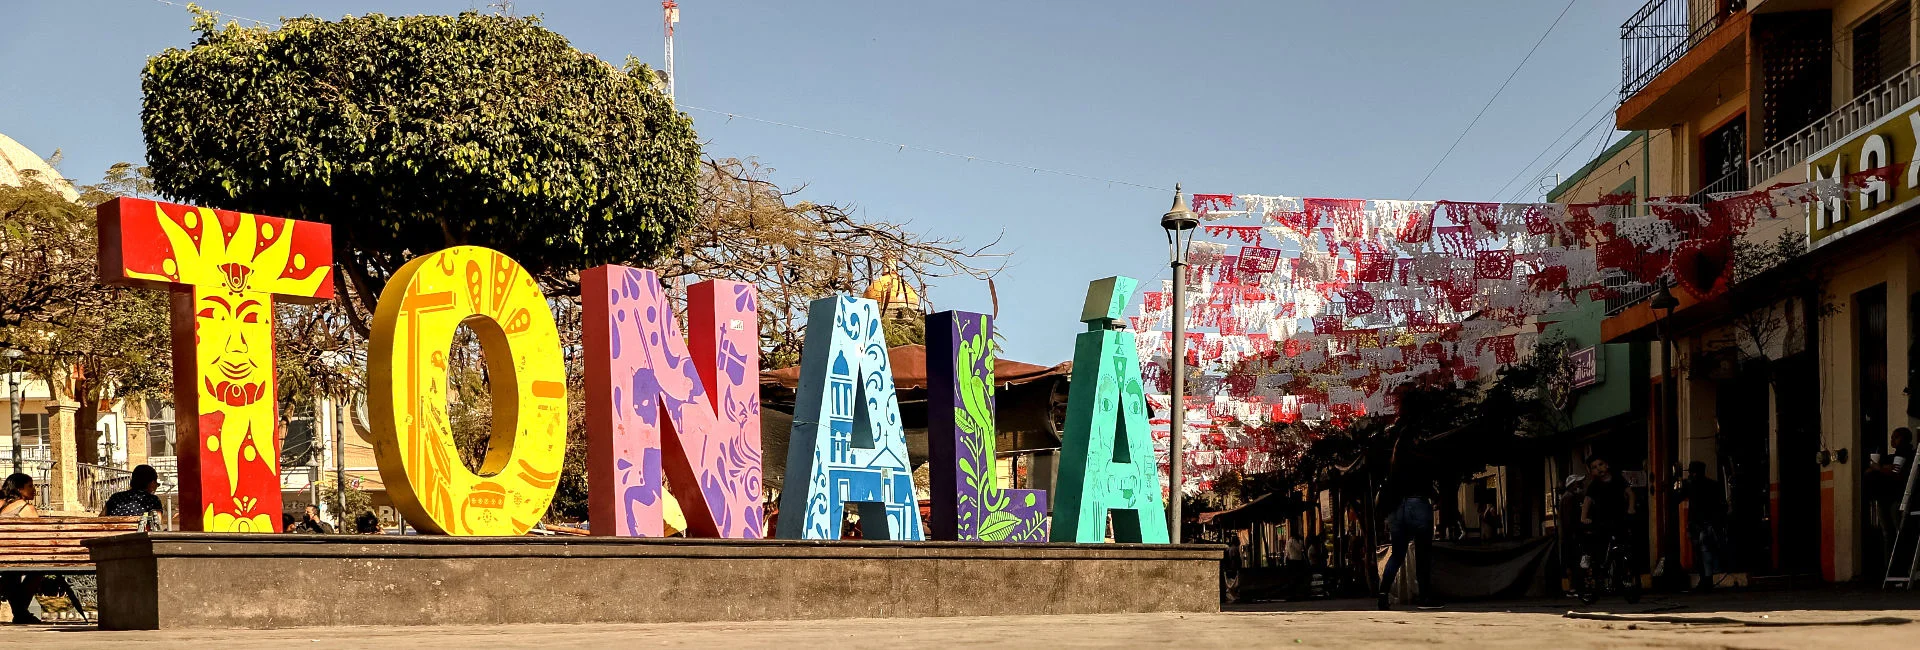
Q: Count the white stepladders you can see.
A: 1